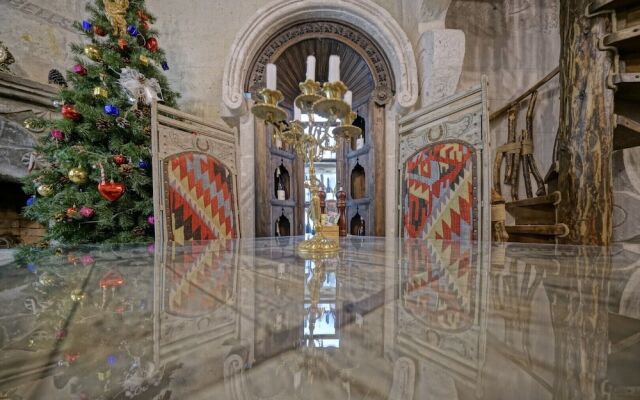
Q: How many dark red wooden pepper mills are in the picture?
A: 2